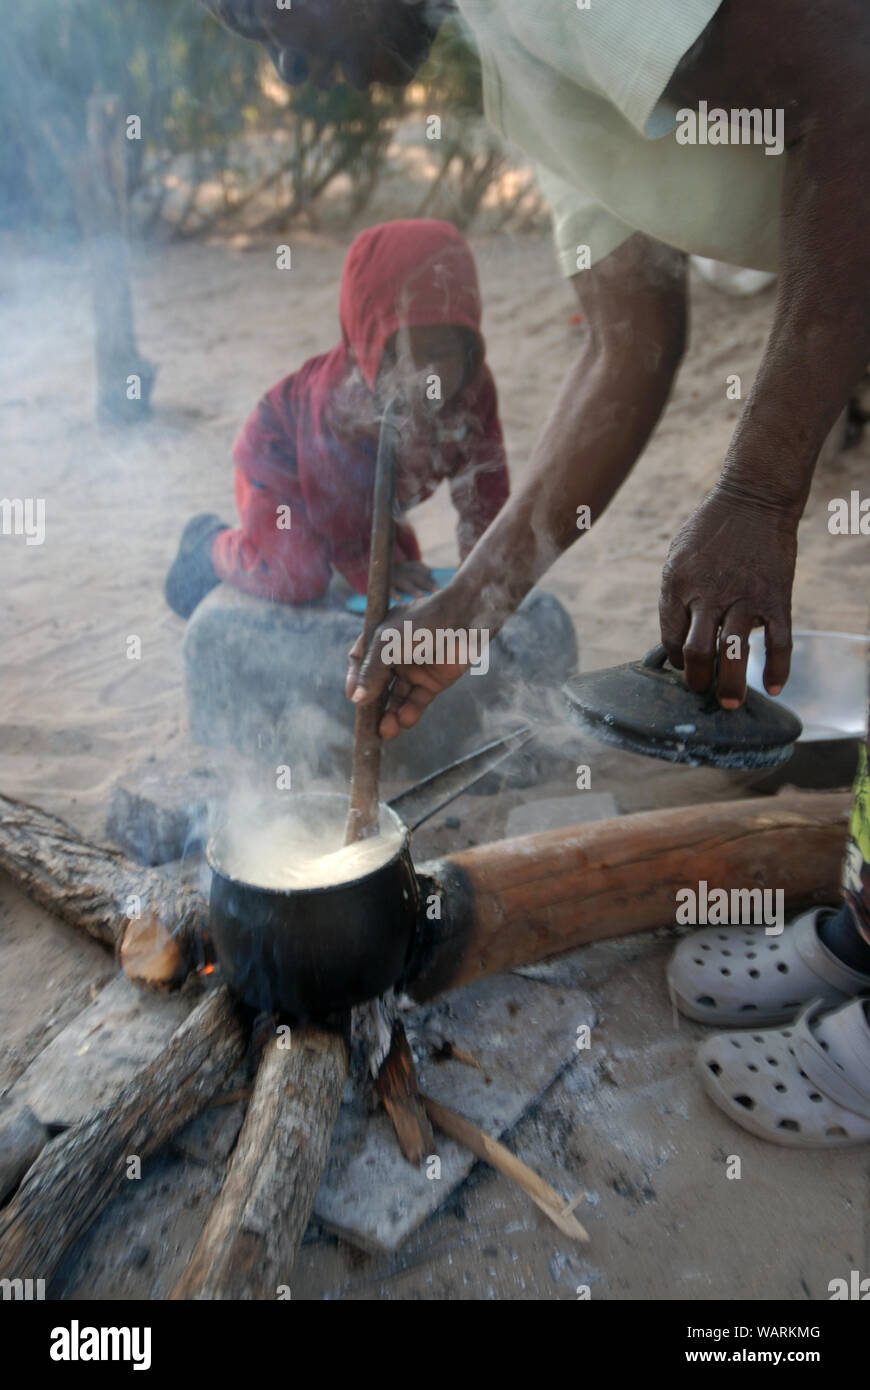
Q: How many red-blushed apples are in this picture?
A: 0